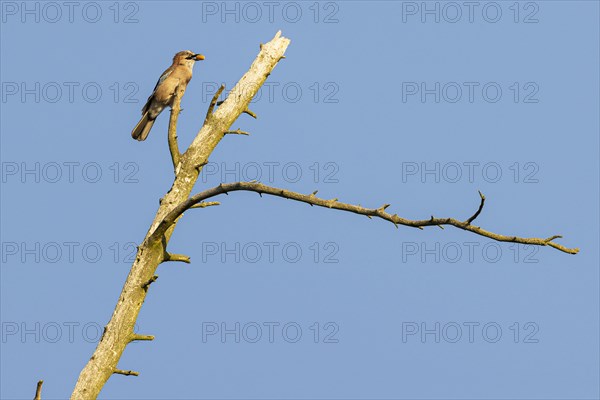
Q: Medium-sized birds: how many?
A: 1